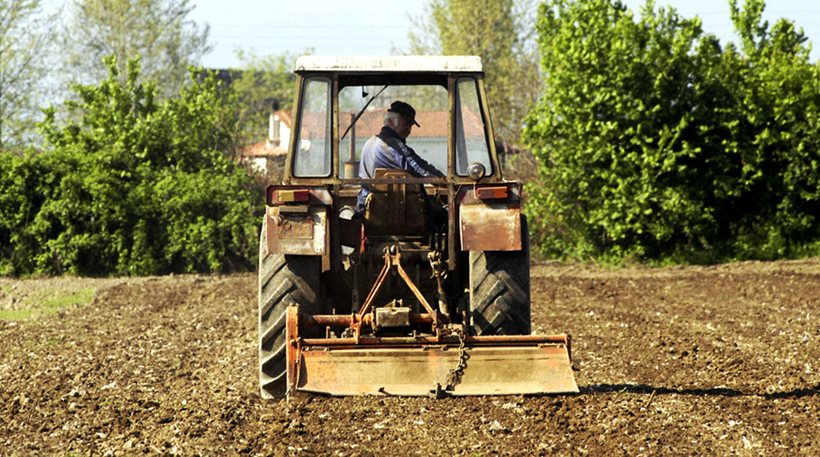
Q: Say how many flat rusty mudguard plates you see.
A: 2